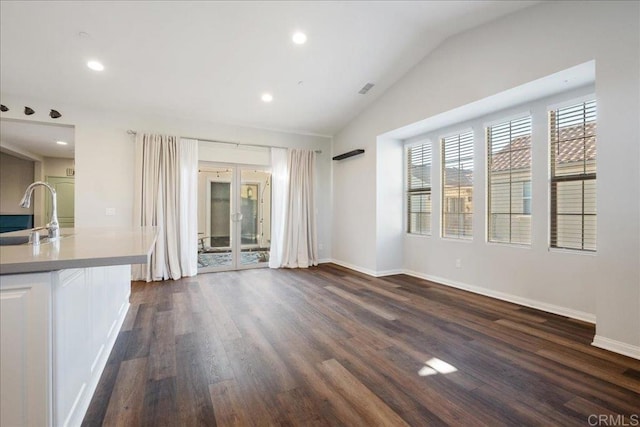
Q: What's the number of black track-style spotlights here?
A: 3